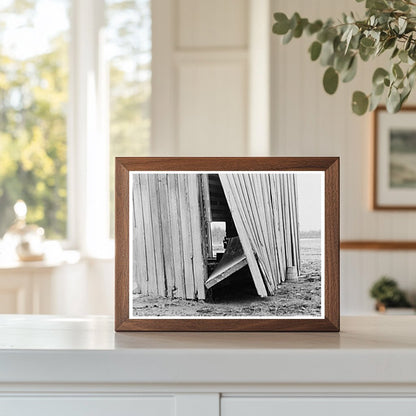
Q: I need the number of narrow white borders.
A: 1